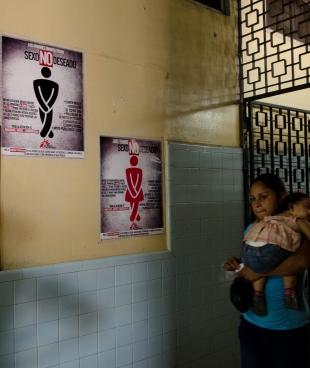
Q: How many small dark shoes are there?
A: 2